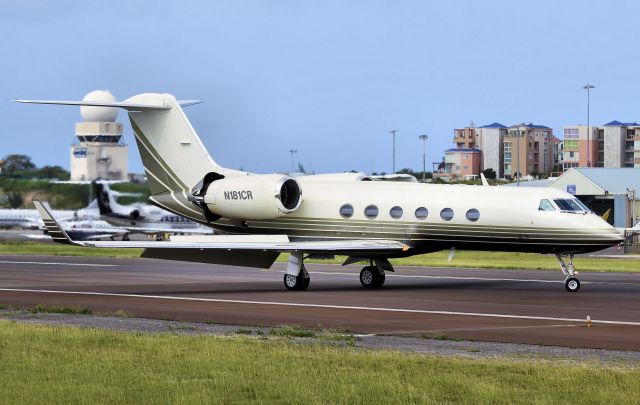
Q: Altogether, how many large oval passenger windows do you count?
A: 6